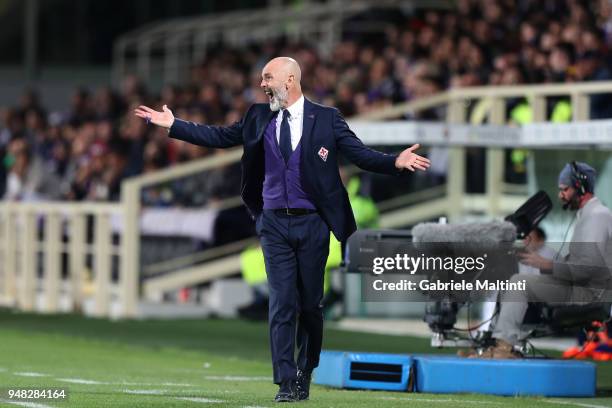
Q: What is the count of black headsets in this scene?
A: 1